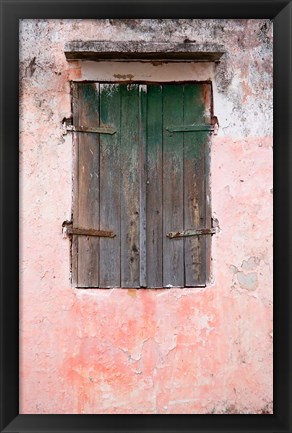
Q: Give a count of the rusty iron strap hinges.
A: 4